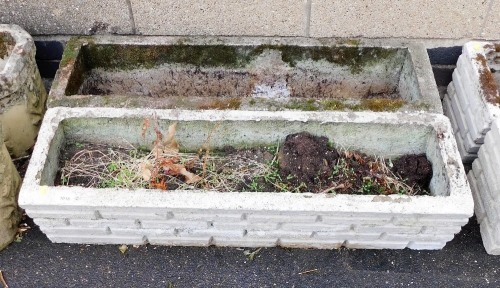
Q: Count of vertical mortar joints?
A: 3